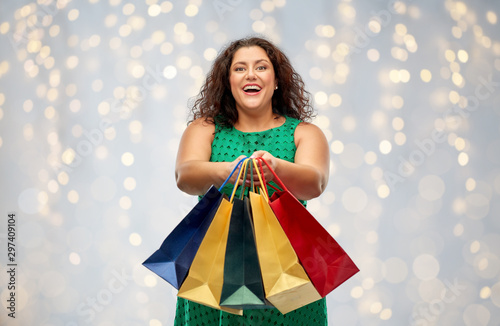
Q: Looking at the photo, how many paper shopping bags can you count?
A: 5